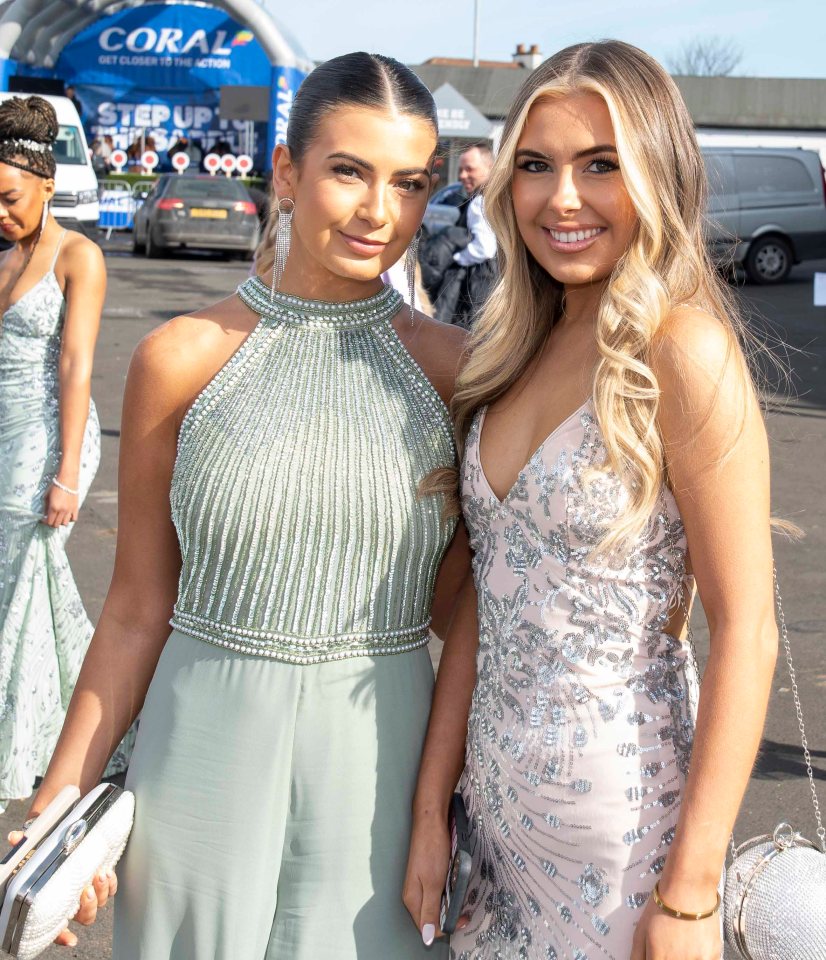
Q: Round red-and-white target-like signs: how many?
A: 6